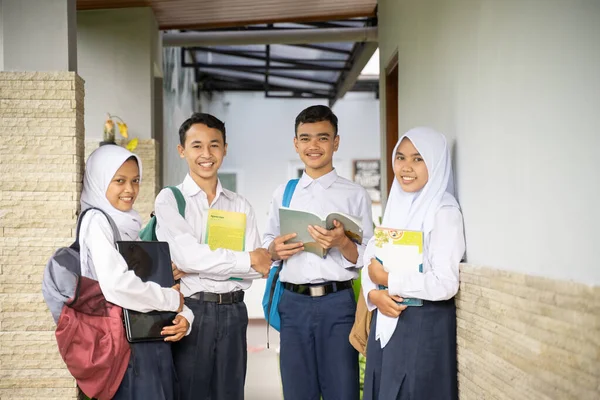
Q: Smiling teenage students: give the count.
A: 4